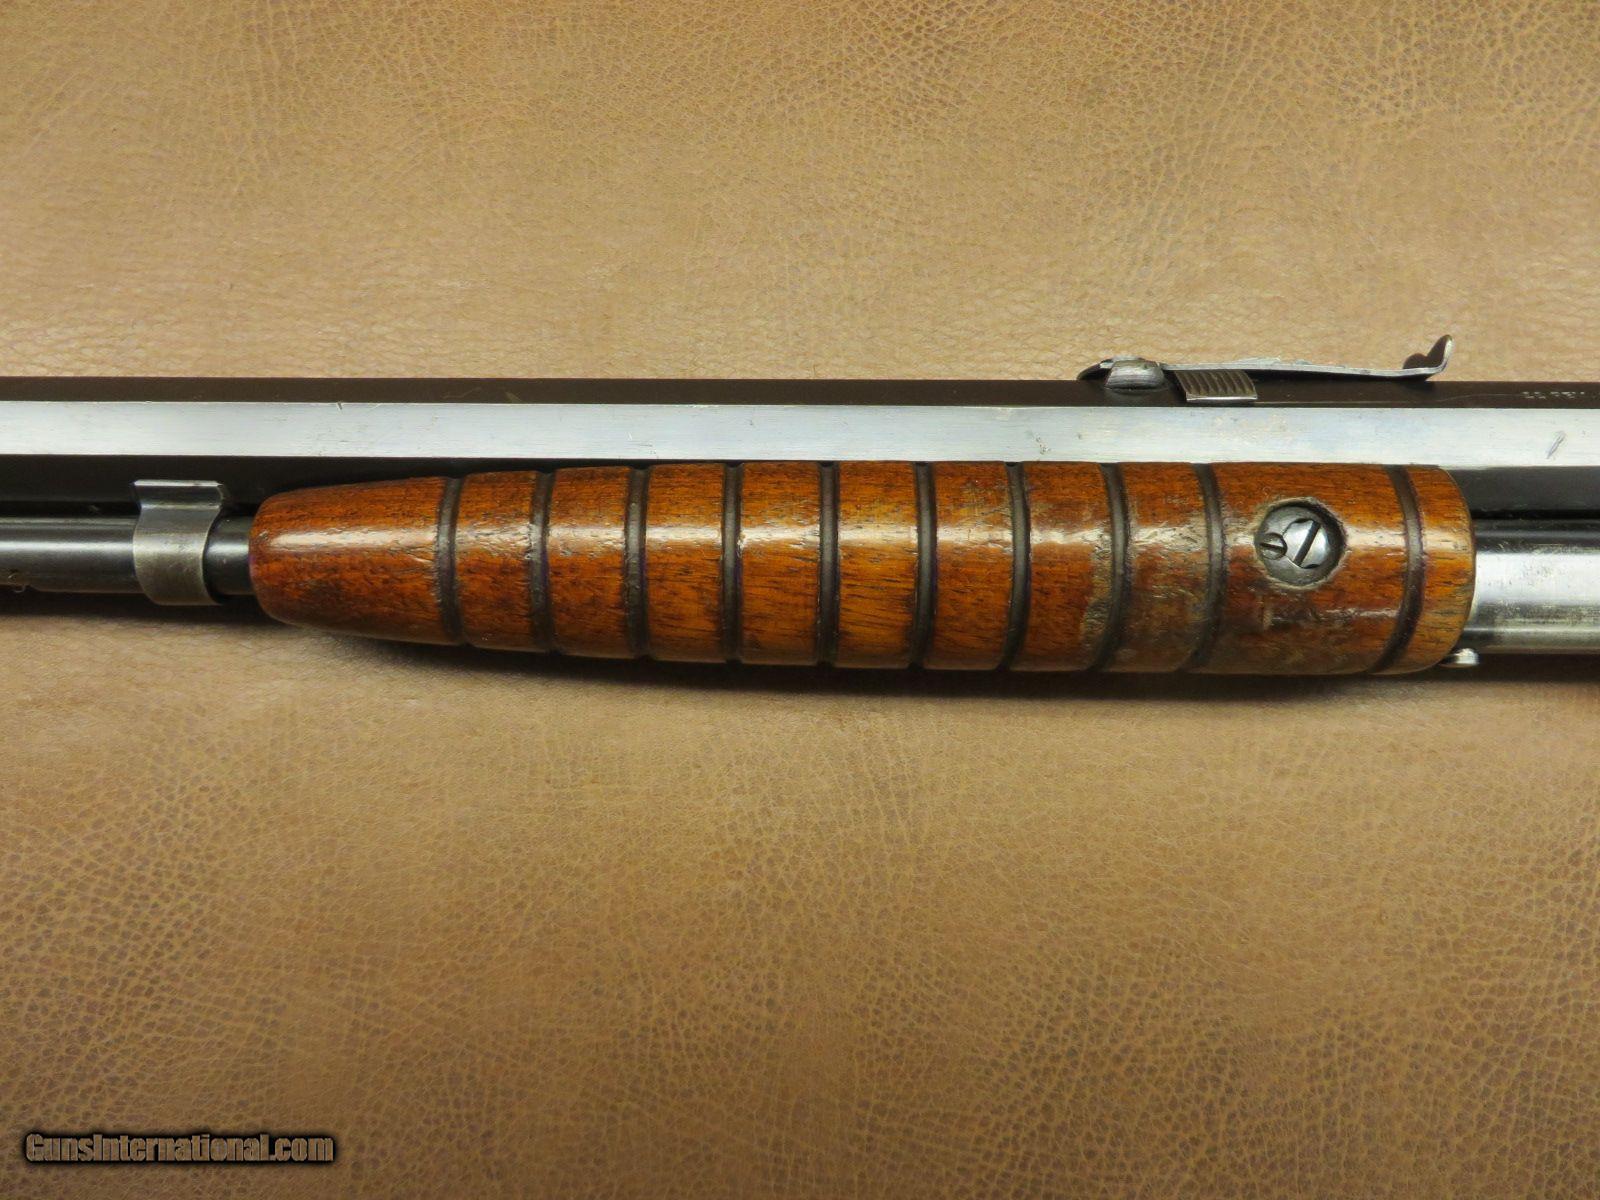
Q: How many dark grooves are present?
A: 10